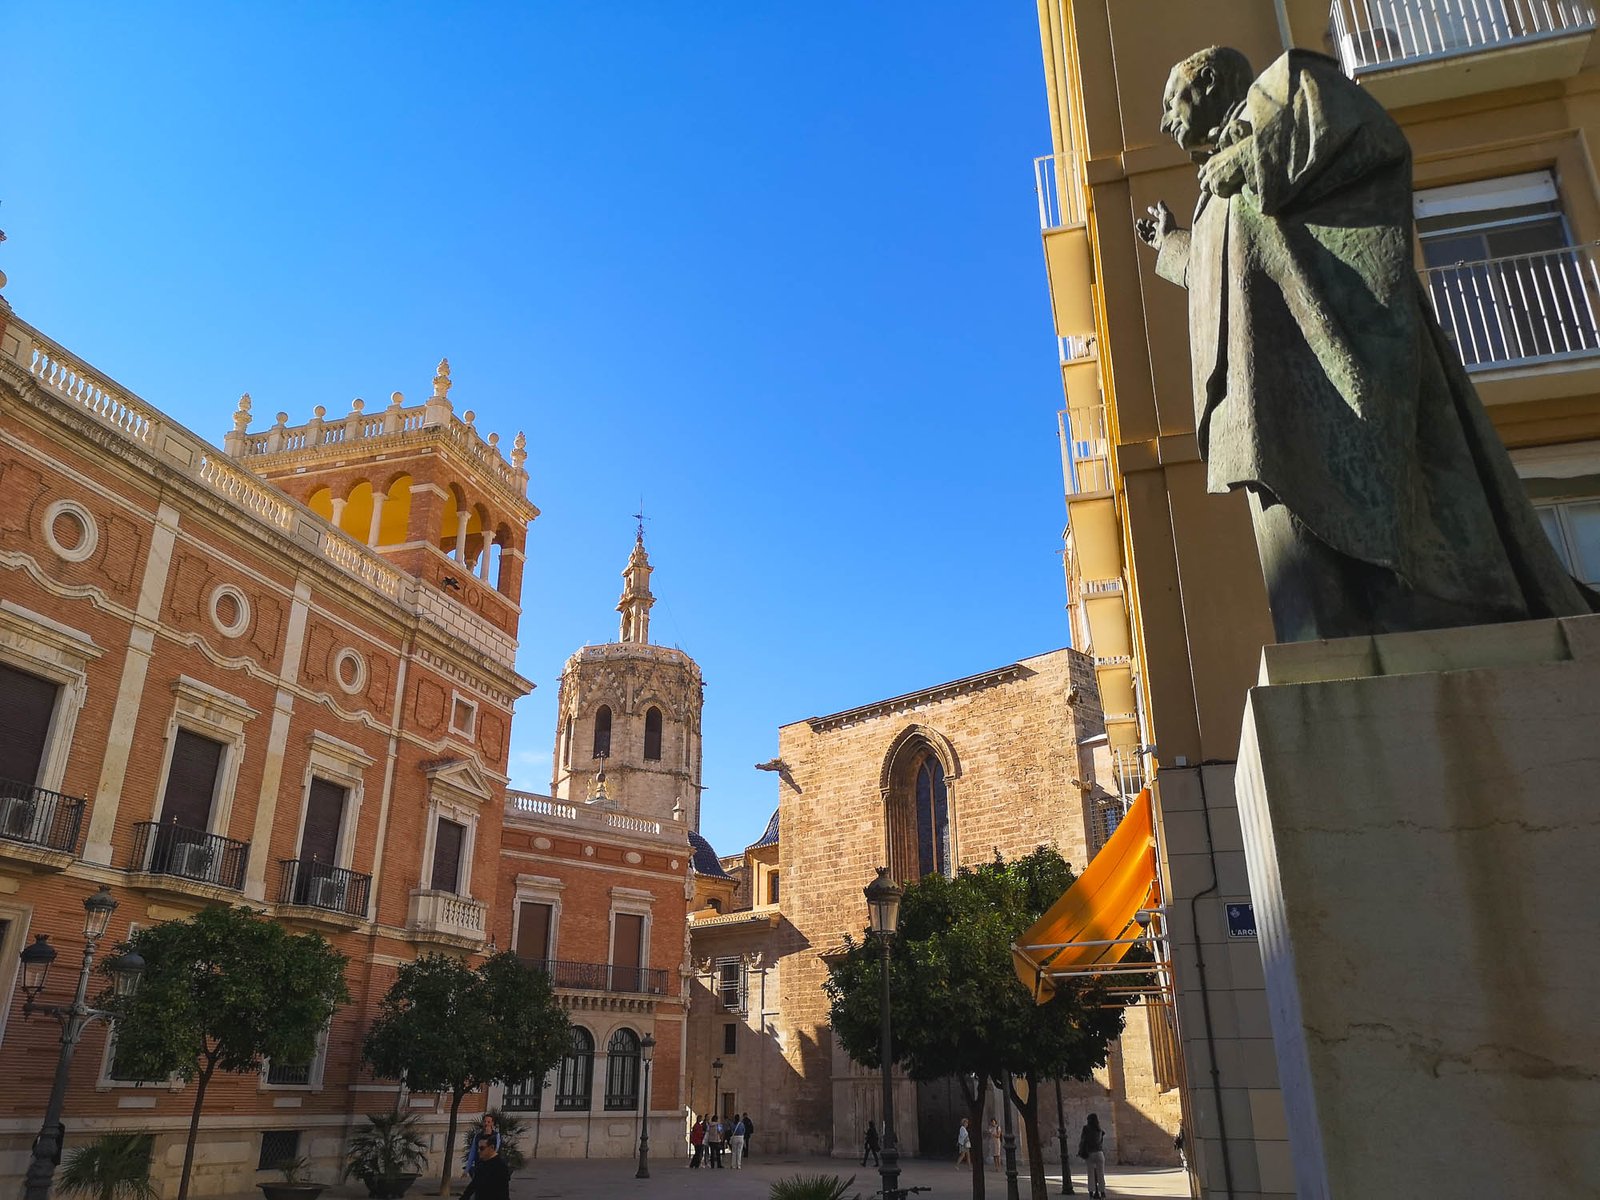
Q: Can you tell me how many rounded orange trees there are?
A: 4